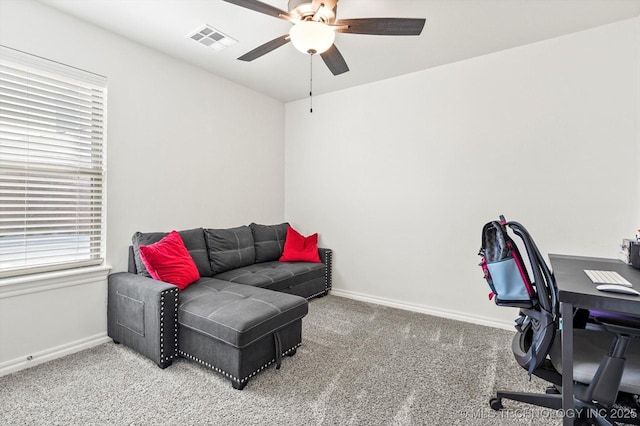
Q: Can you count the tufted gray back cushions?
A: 3